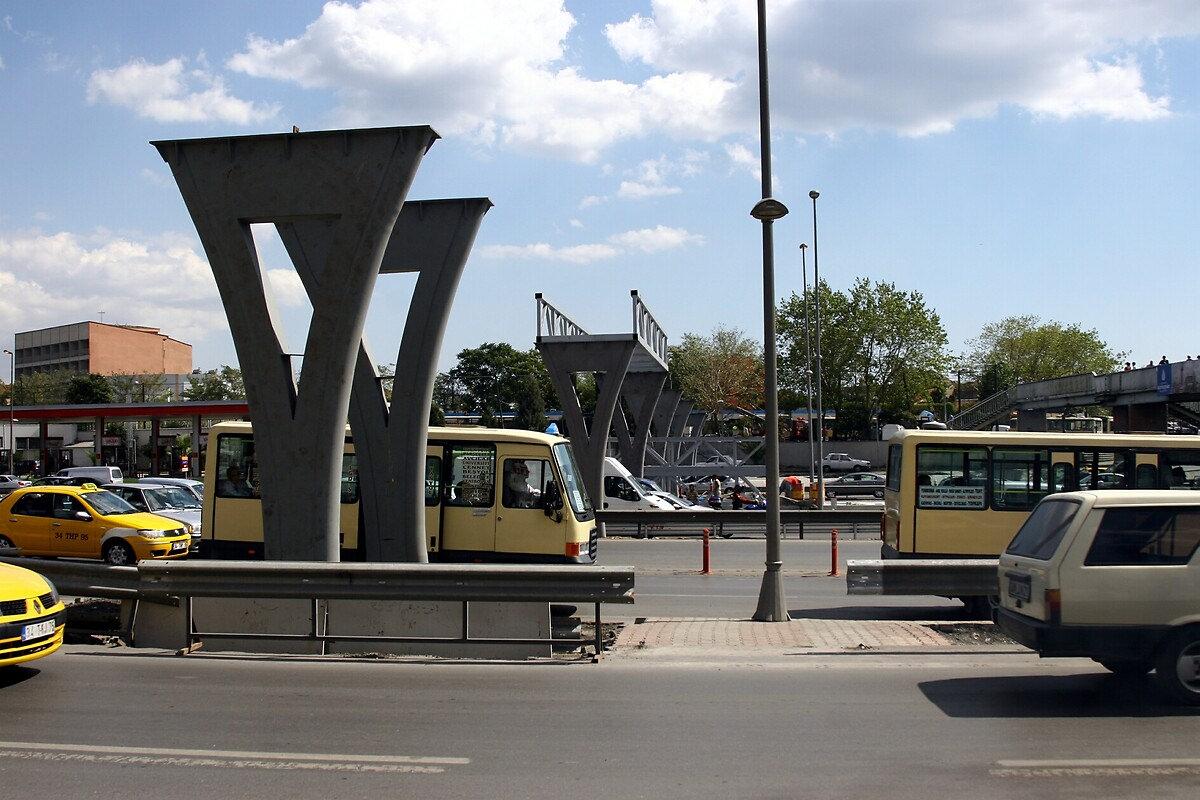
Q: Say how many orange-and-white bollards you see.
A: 2